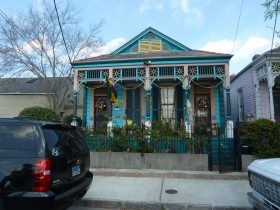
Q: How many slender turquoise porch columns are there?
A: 5